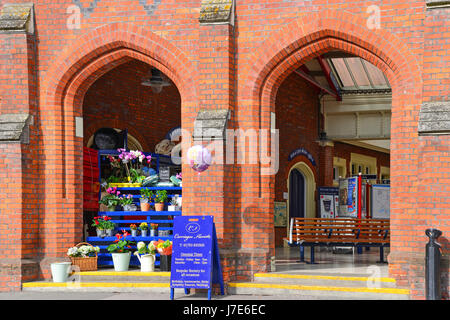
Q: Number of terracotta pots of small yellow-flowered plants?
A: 2